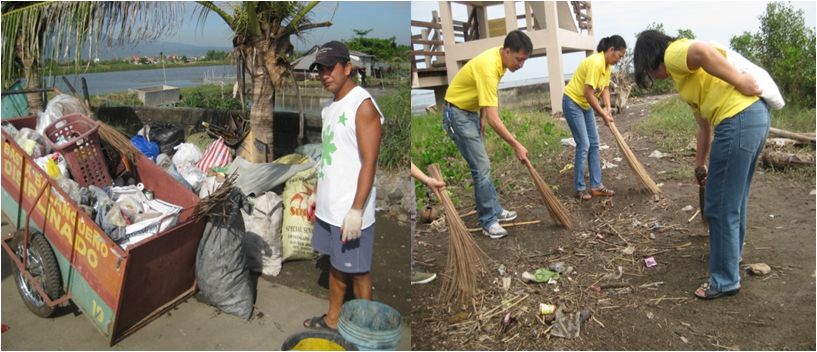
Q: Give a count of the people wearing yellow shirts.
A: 3